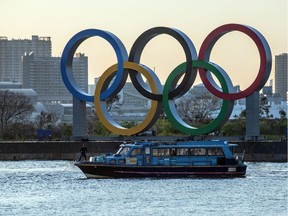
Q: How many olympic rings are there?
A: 5